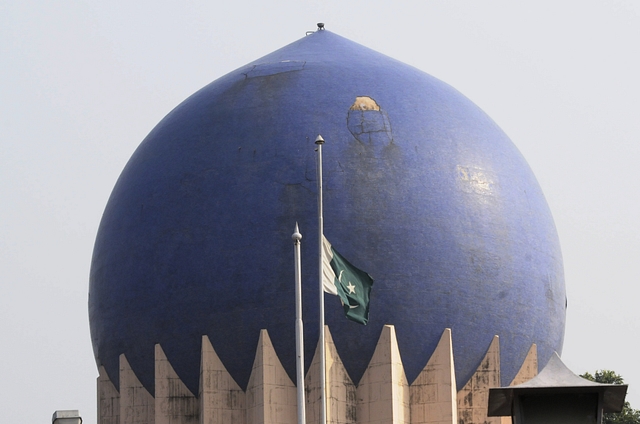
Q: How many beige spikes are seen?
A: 10